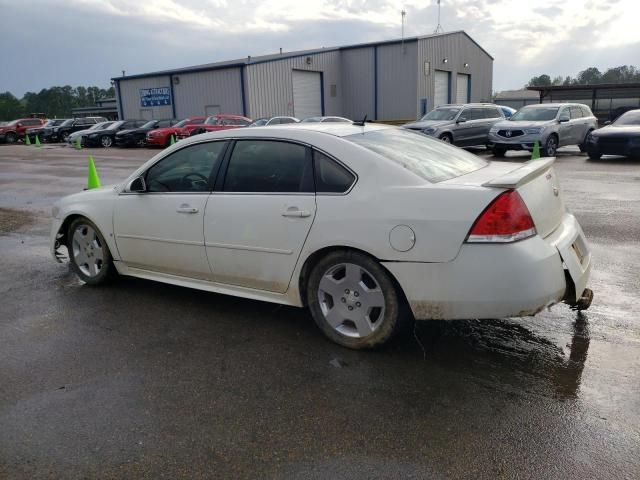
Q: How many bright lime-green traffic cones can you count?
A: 6